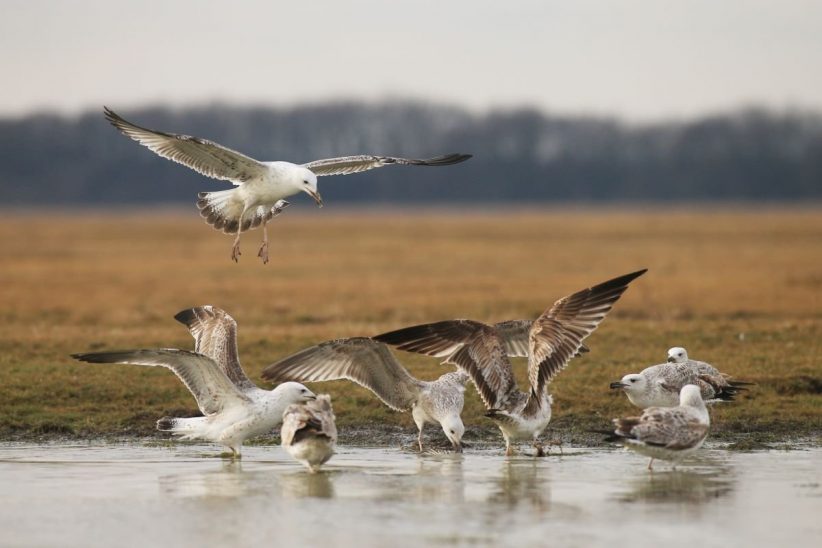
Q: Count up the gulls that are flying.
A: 1